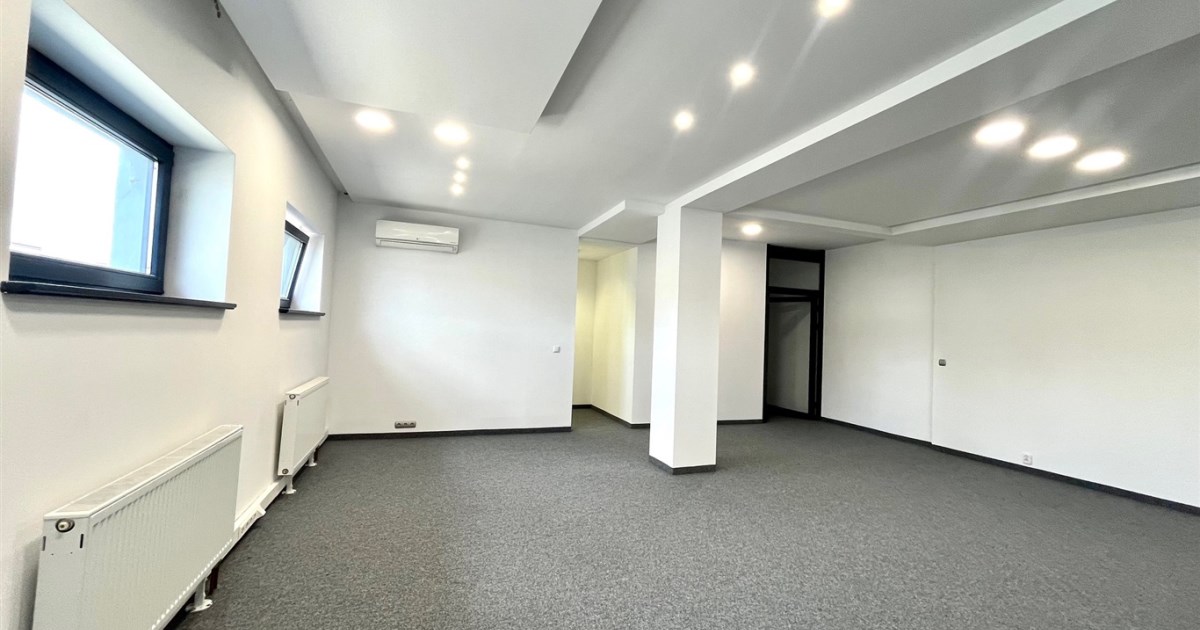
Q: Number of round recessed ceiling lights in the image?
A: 12